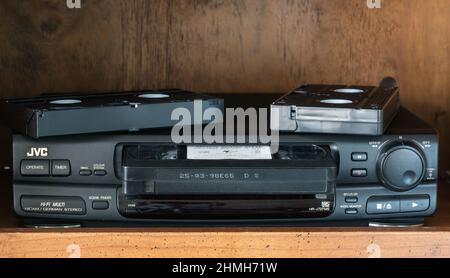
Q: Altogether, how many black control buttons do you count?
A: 11